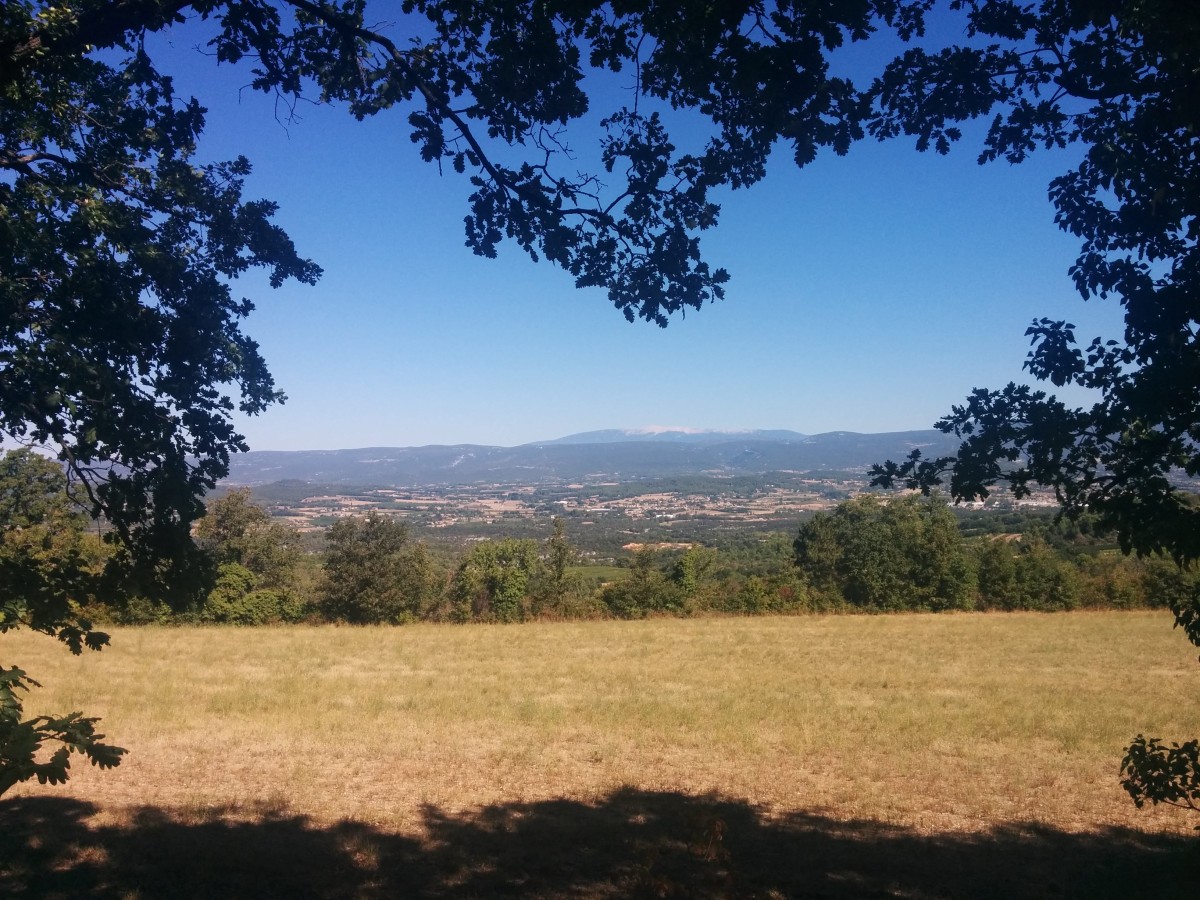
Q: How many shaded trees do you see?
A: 2